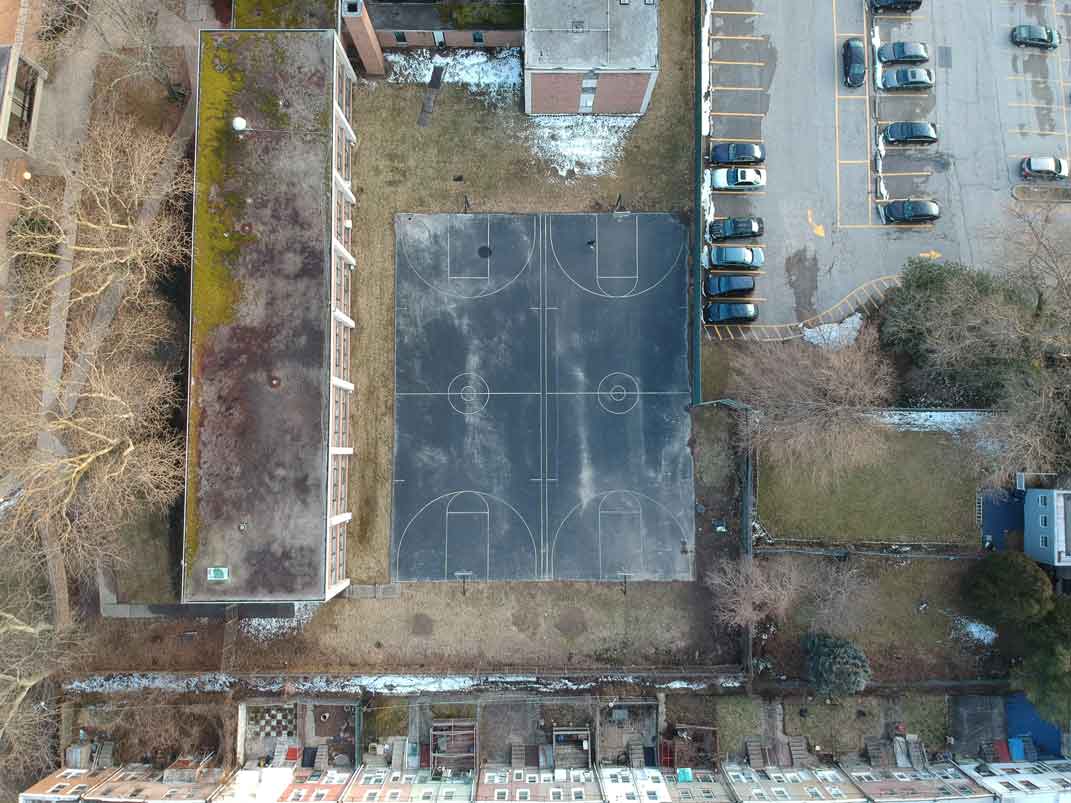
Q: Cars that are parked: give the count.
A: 14